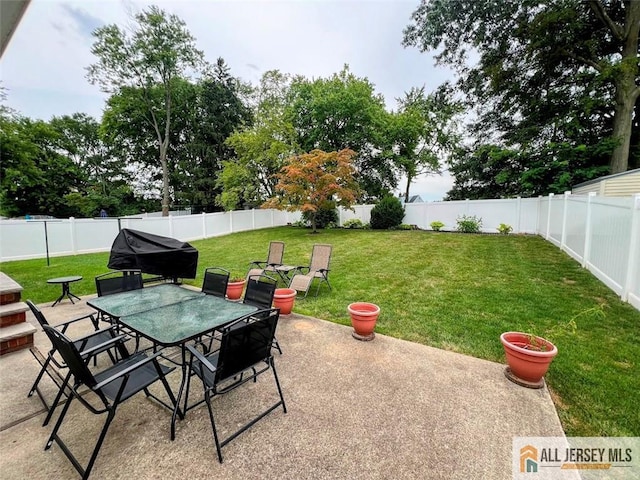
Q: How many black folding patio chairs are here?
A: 6